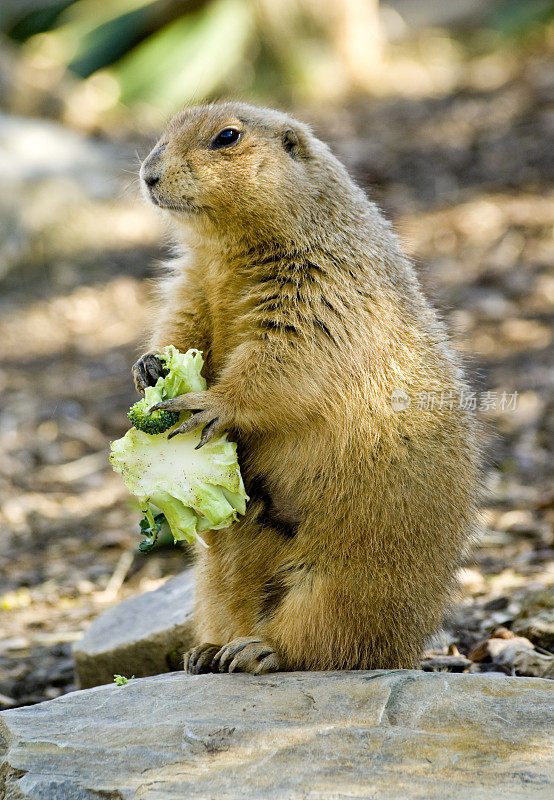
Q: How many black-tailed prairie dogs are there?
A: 1